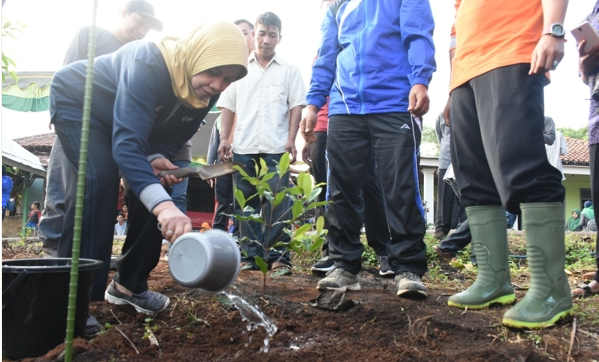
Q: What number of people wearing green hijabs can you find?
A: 2